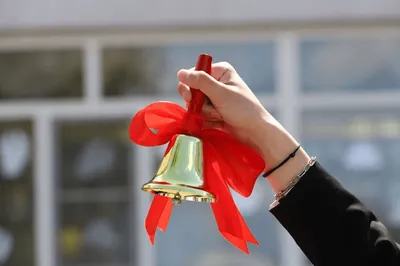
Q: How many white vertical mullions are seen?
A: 4